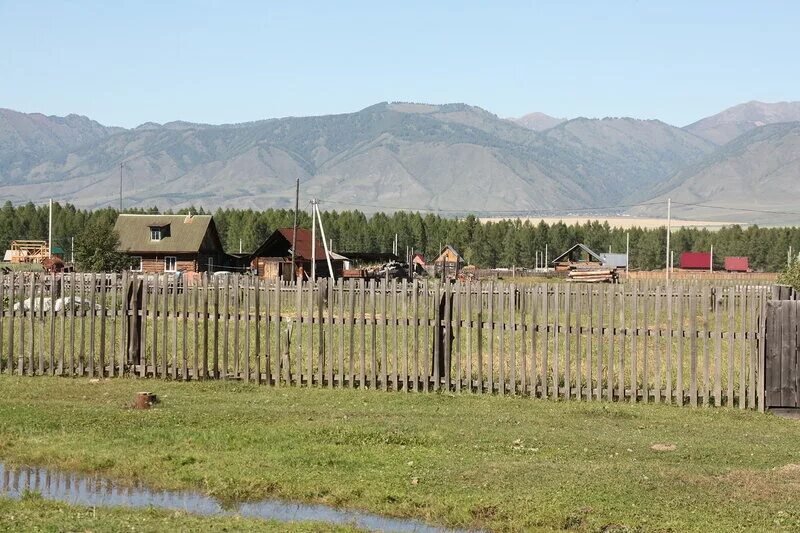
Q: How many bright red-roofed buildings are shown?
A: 2